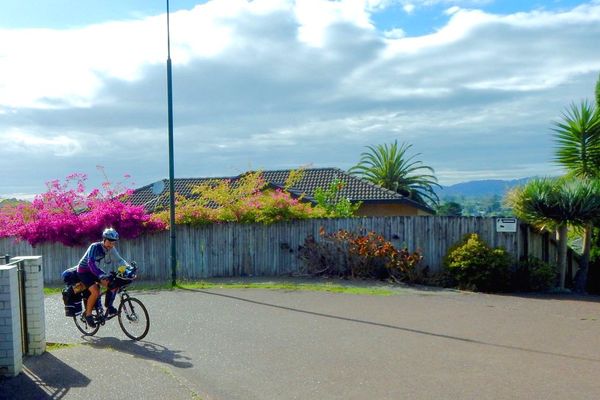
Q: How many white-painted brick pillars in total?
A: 2